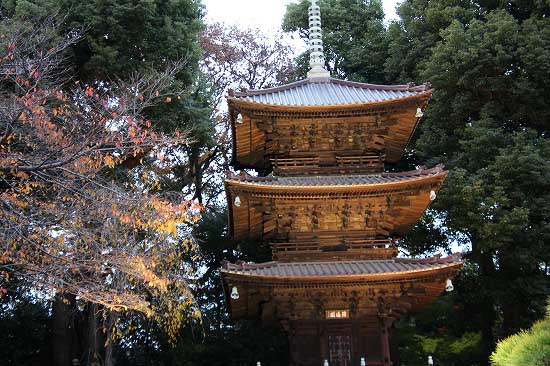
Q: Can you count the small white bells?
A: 6